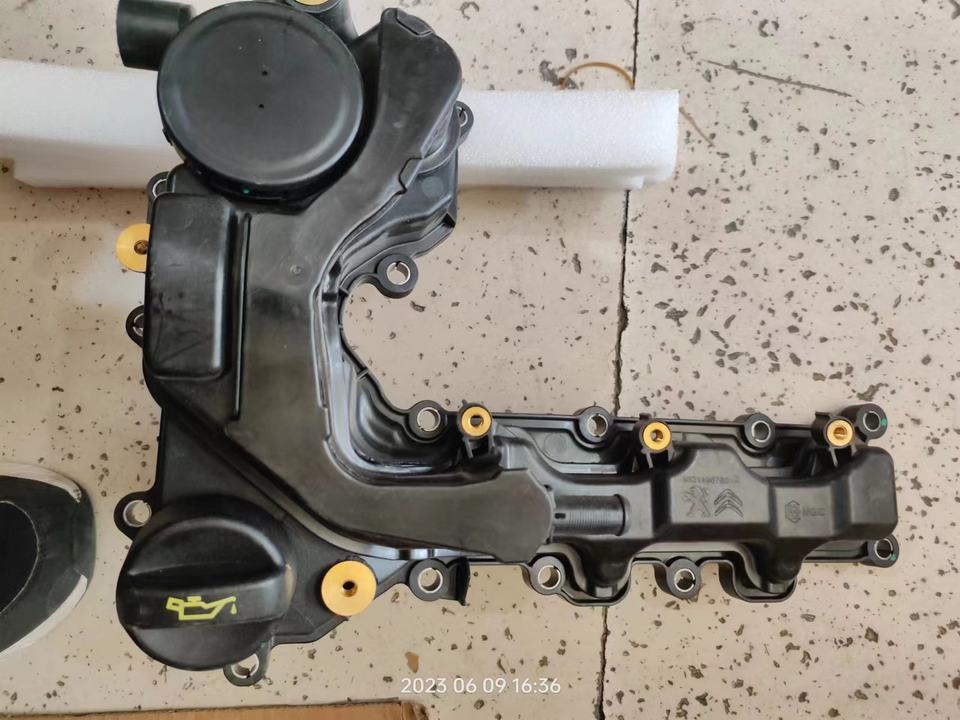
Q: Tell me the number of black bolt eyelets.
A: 14